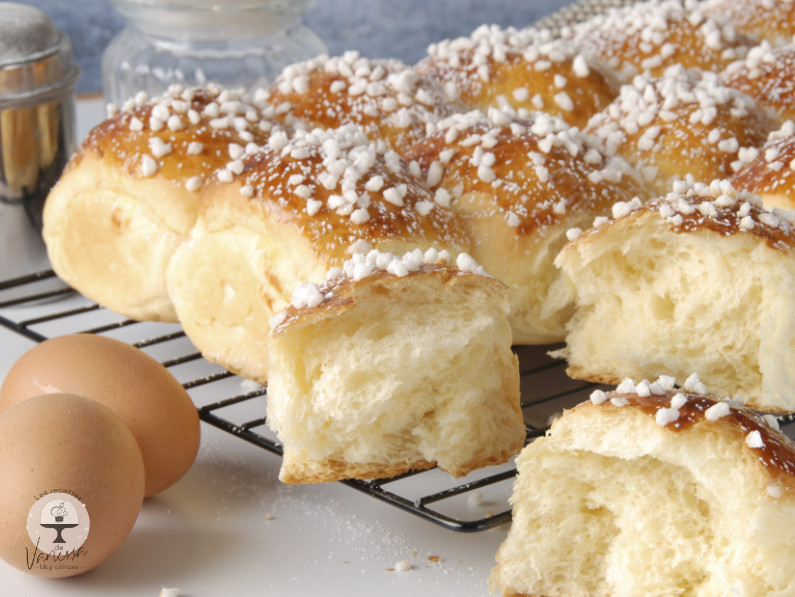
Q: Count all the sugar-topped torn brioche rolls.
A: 3